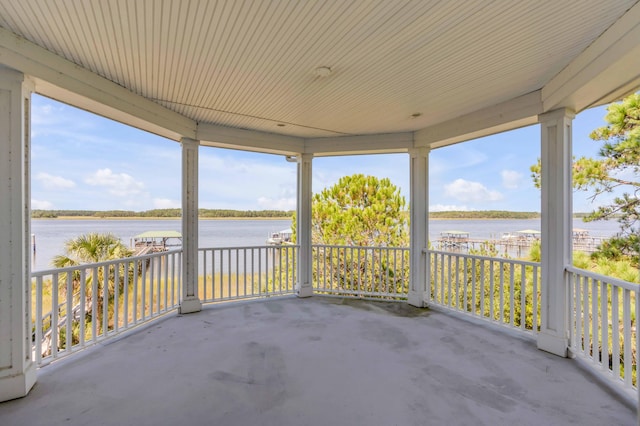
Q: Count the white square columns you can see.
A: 5